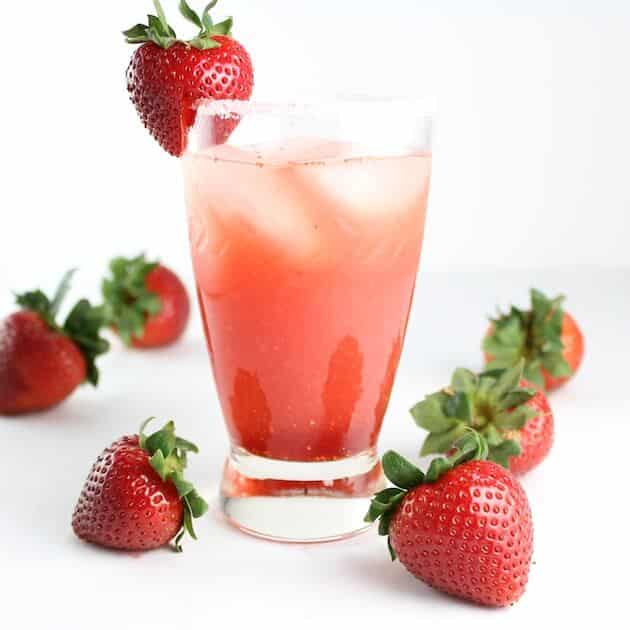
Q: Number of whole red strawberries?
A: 7